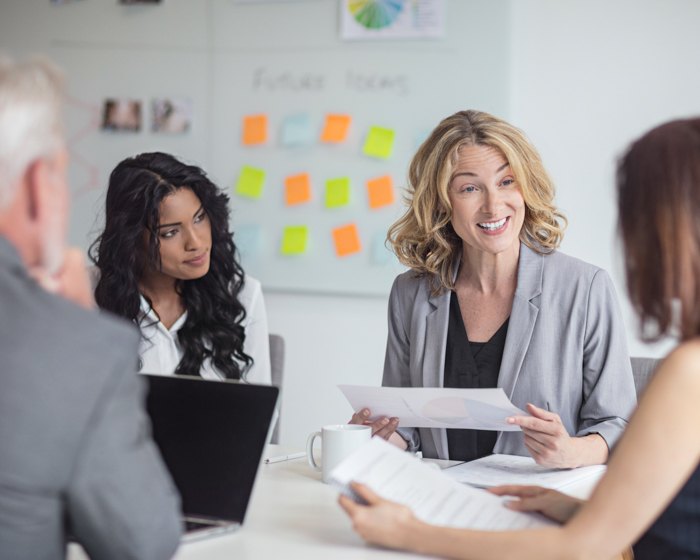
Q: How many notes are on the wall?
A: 13